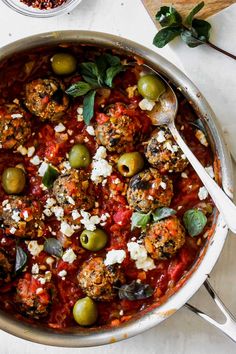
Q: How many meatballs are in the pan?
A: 11